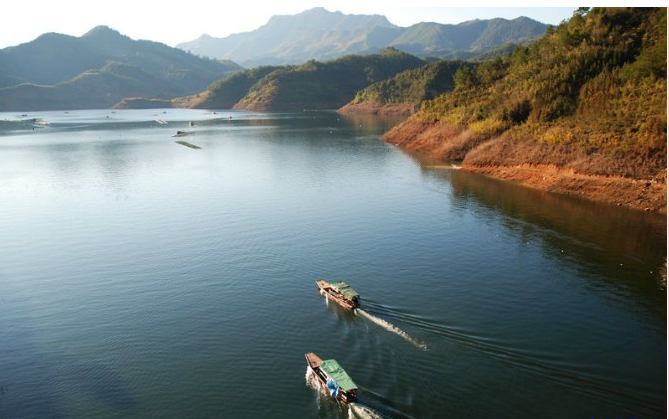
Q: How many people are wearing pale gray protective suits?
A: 0